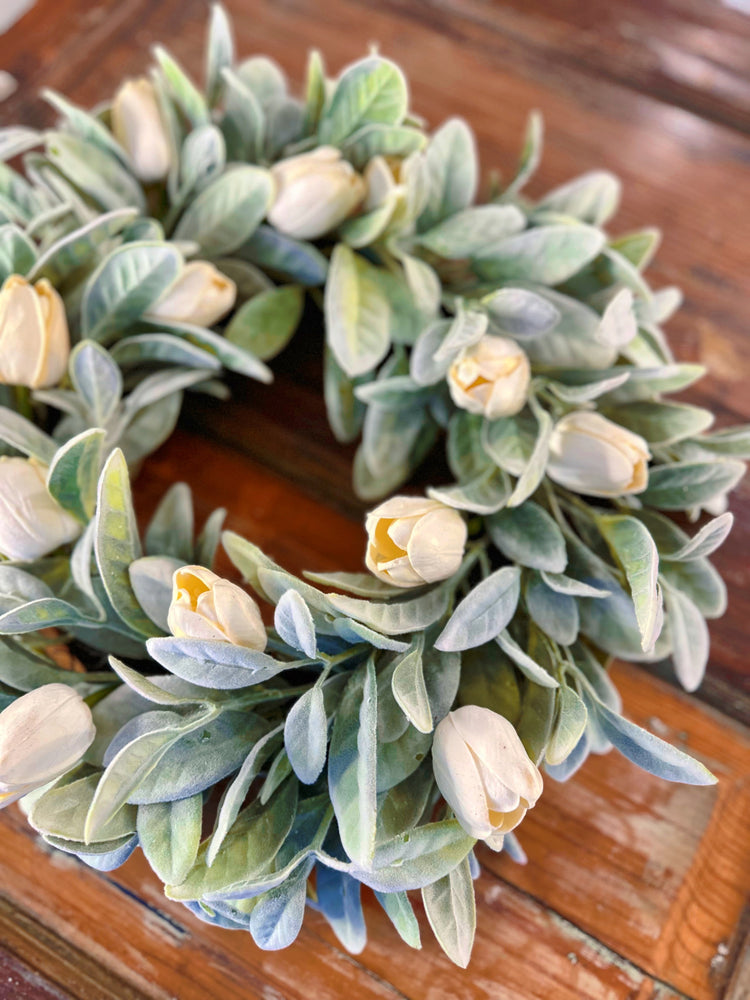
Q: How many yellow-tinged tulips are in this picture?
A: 12